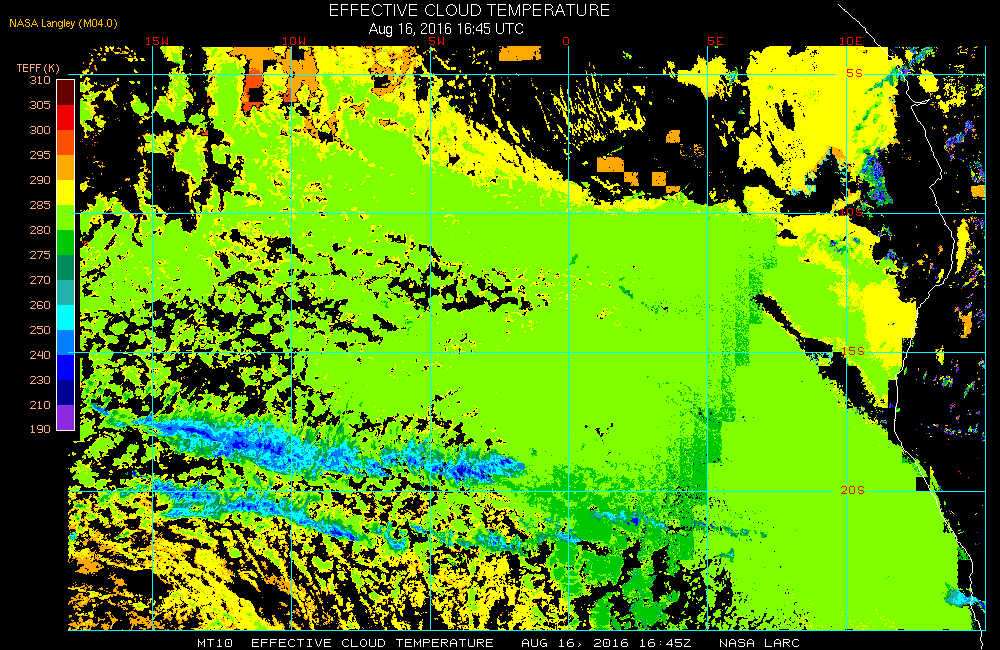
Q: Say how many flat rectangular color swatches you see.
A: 14